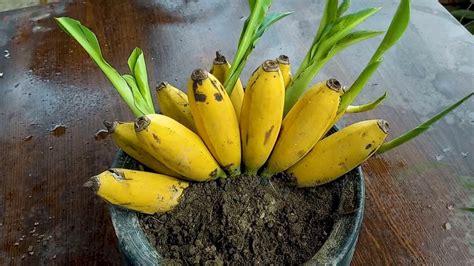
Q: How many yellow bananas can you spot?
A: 10